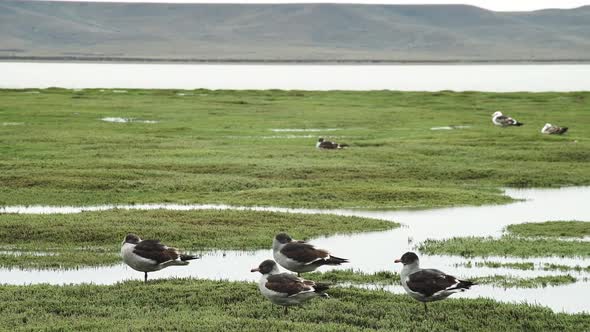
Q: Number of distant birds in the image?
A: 3